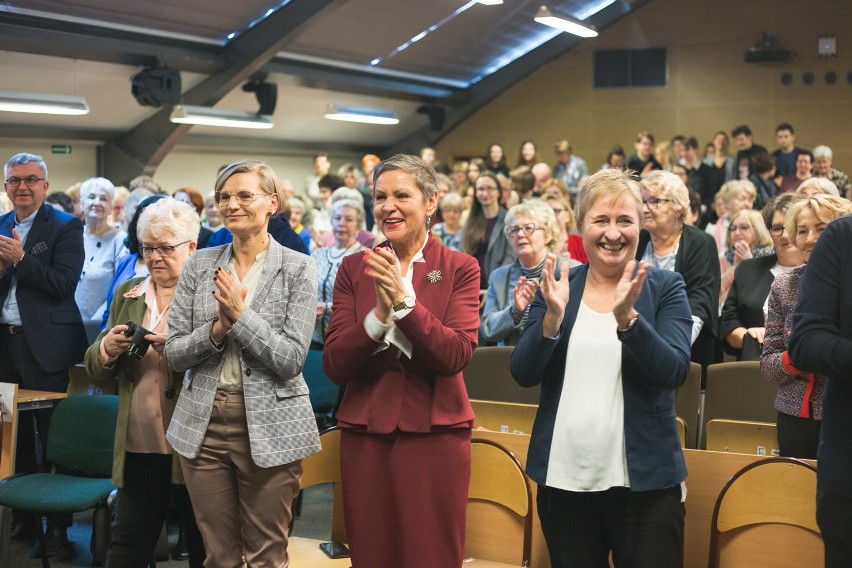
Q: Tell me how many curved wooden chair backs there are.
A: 3